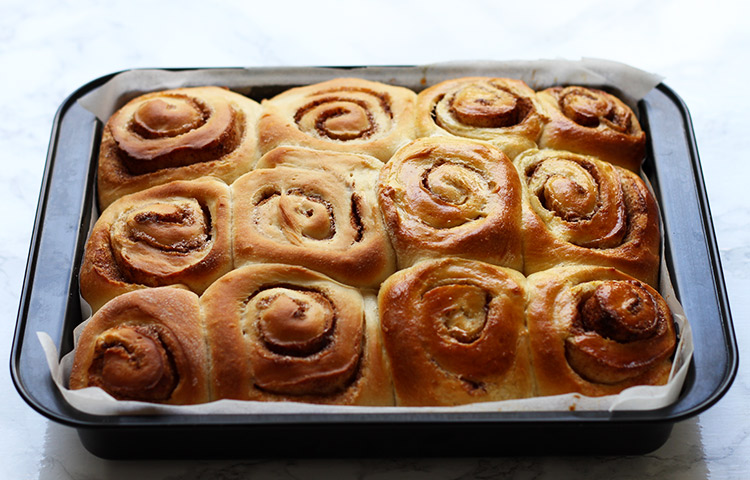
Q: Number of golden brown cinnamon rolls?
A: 12